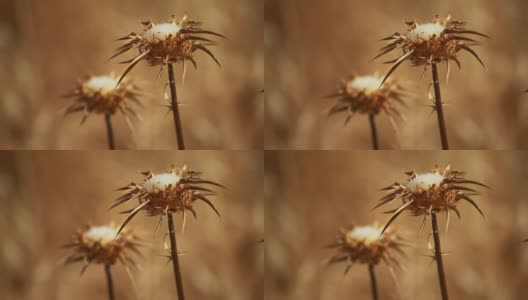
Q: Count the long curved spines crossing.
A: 4